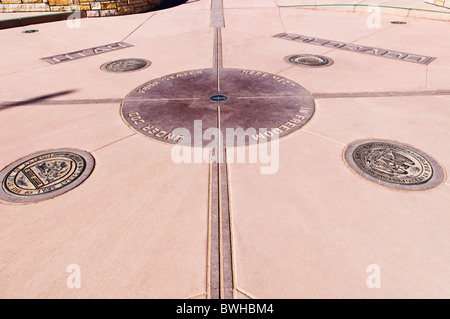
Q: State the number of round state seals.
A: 4